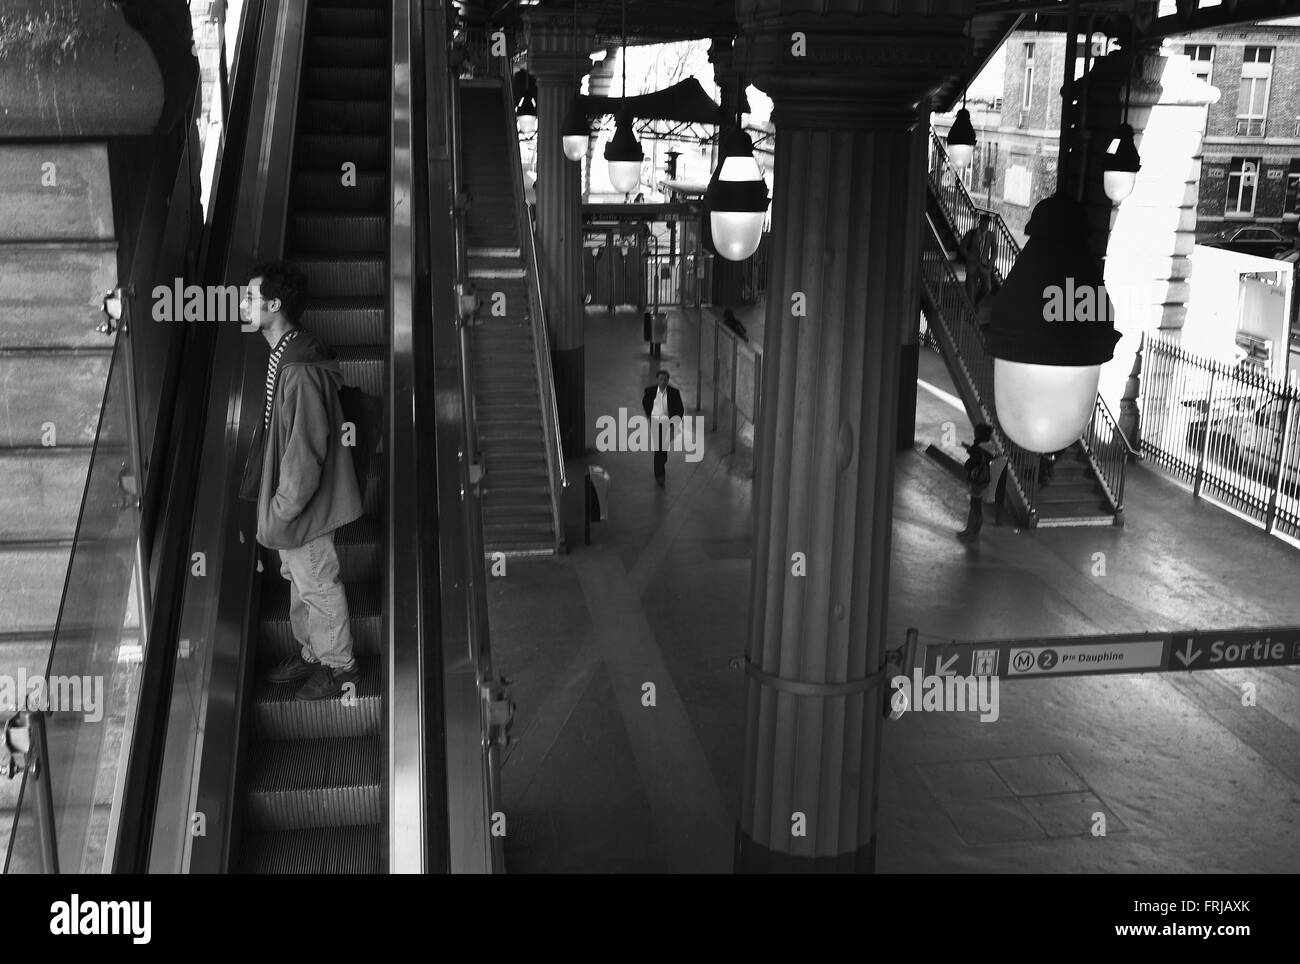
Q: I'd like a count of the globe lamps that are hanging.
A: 7